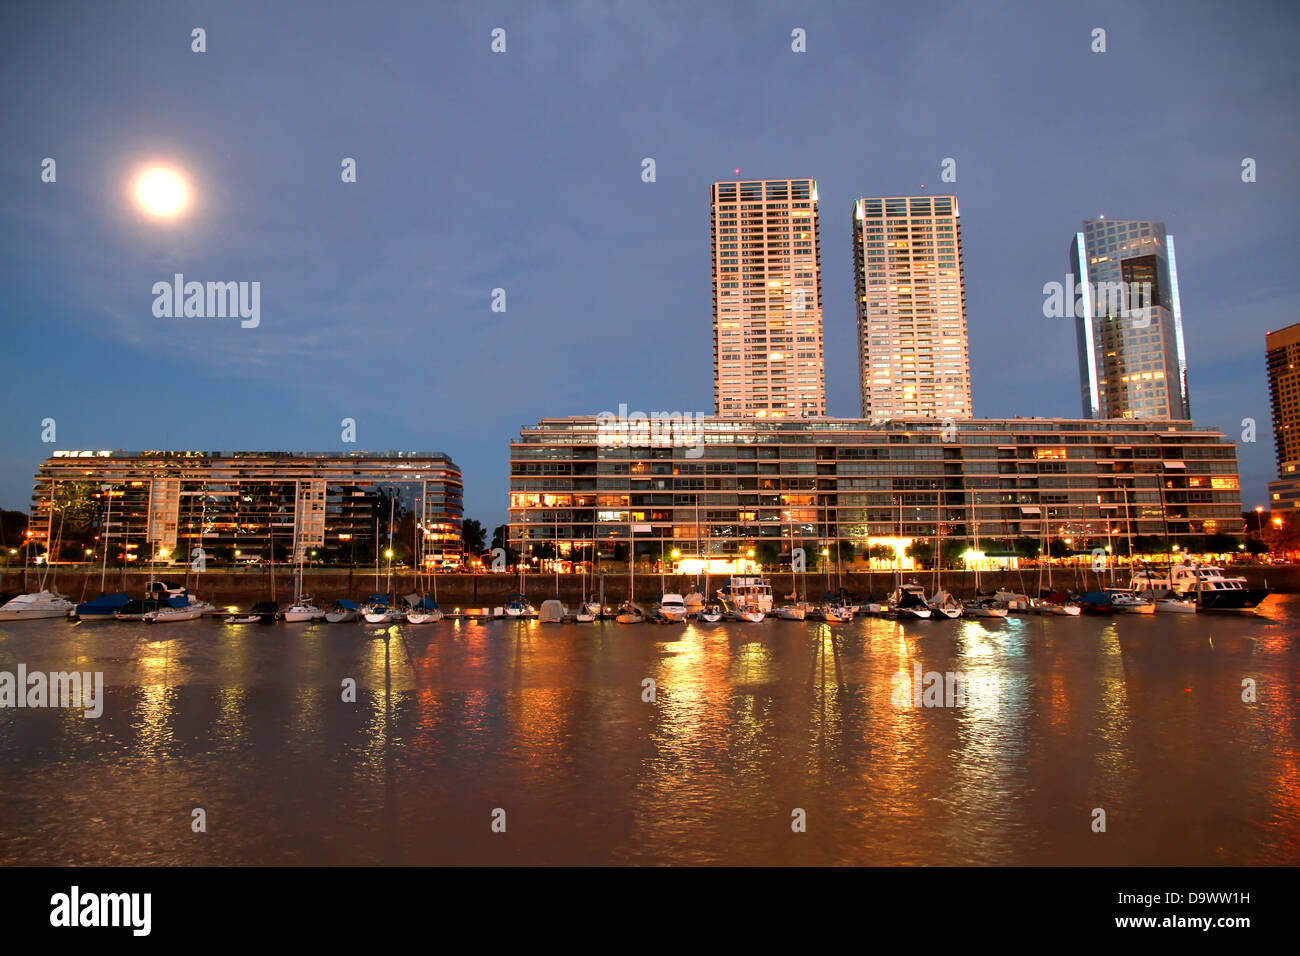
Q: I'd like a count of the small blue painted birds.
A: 0